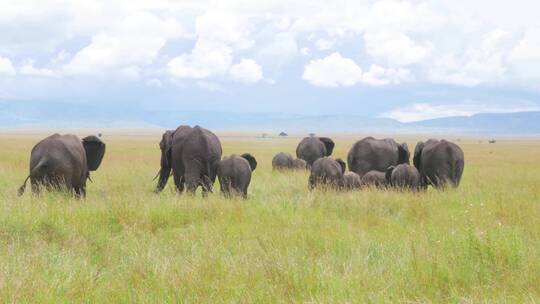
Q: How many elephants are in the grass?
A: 12